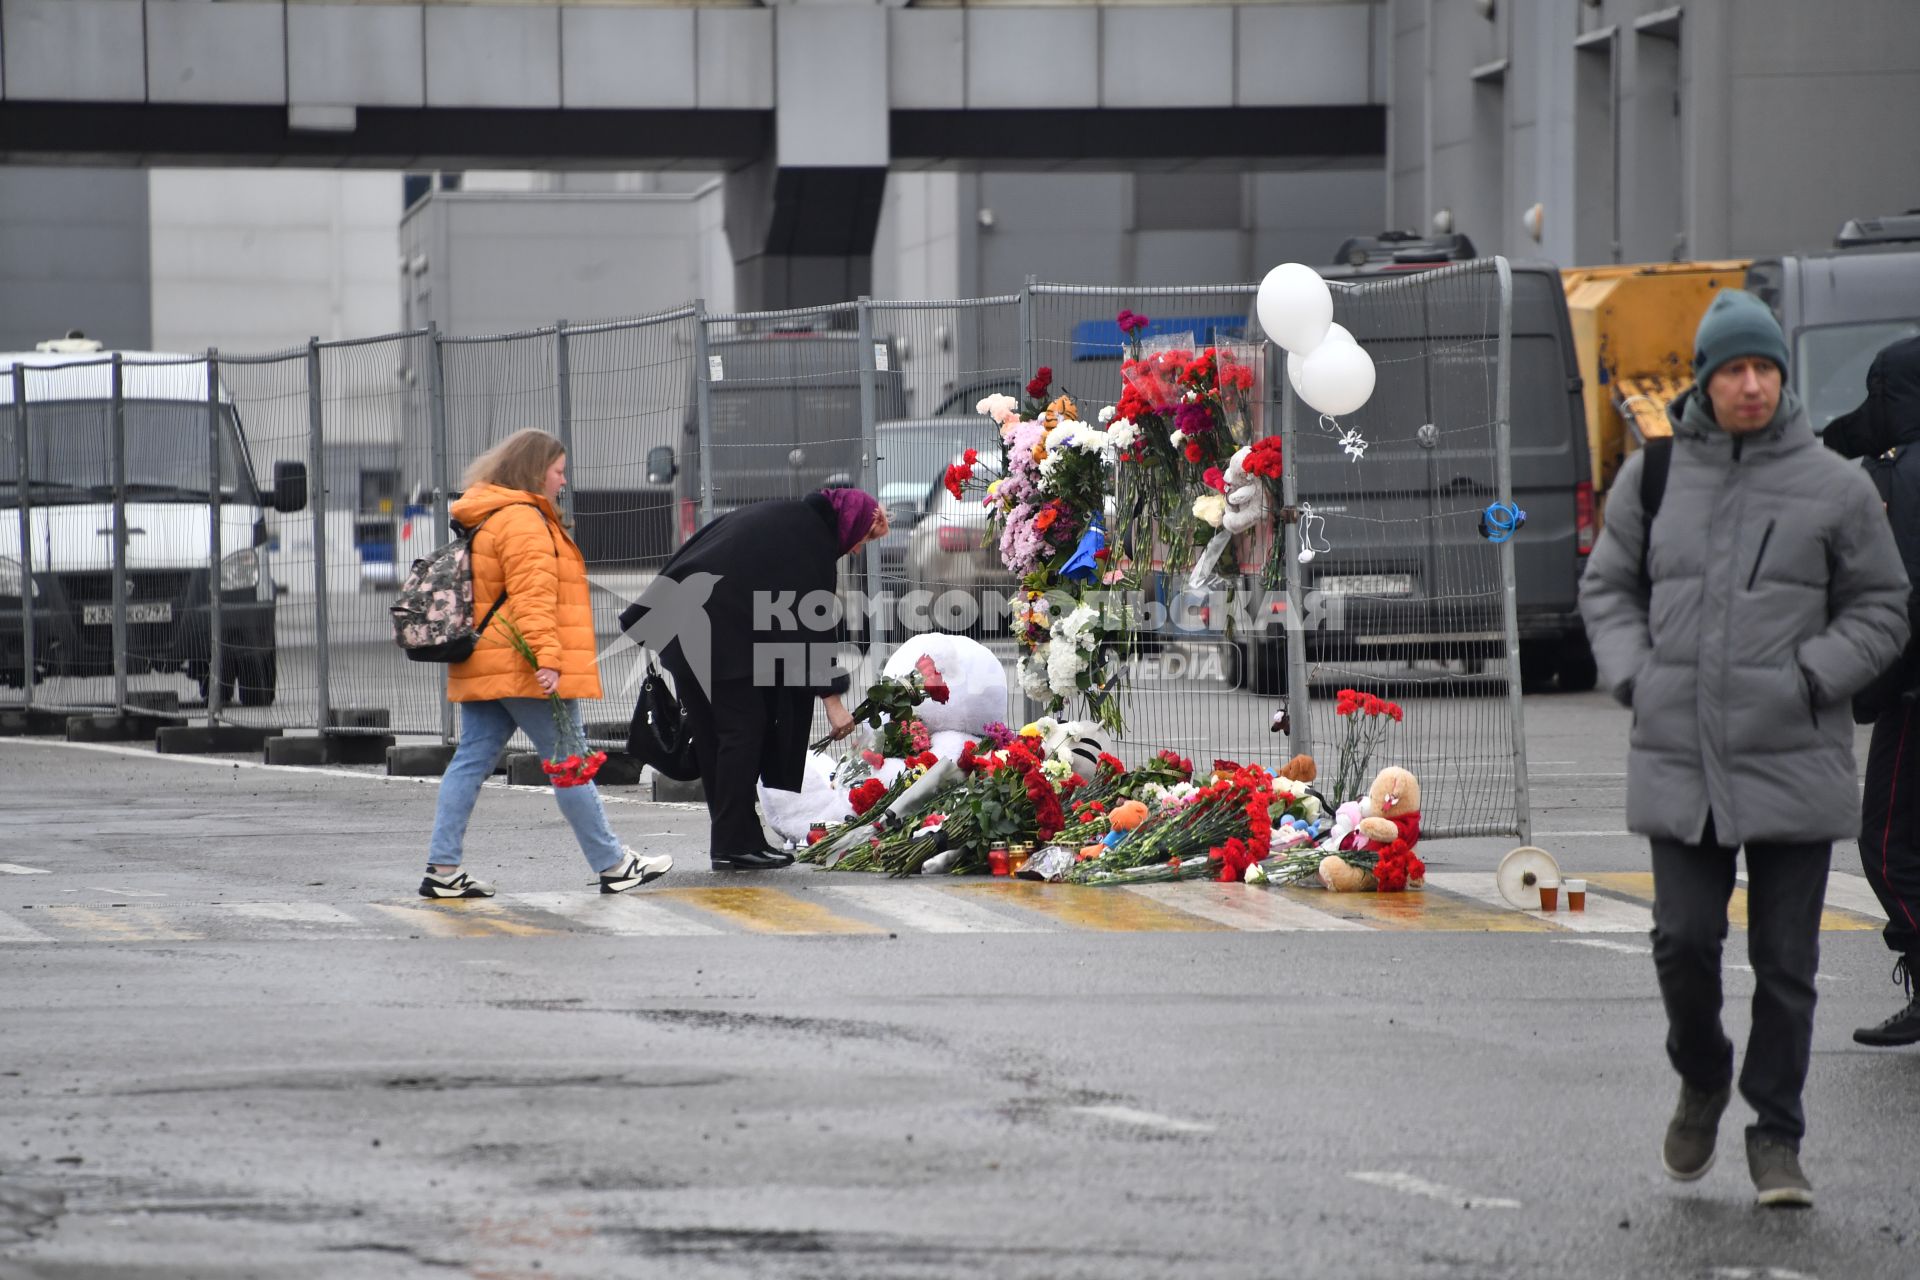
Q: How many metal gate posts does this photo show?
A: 11